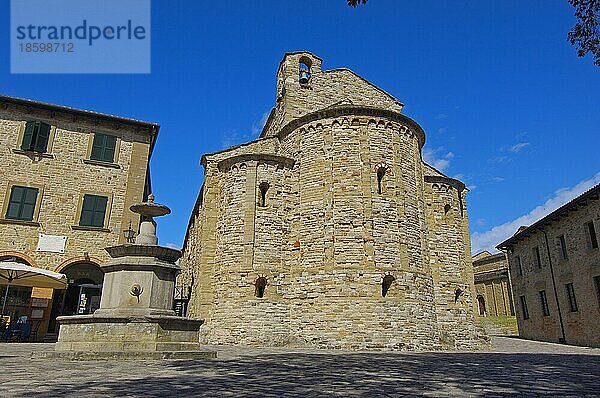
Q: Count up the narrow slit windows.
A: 6